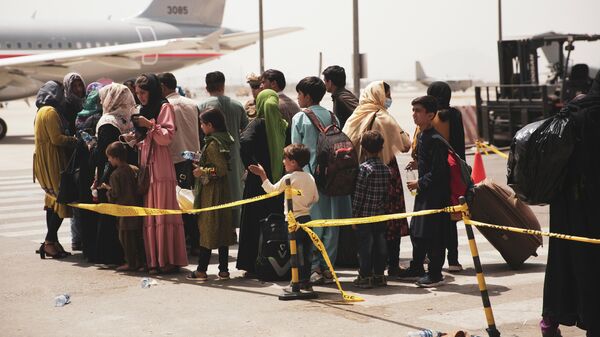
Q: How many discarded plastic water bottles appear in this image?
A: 3